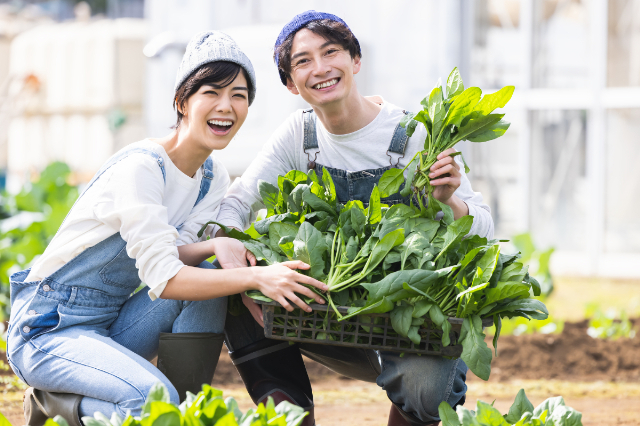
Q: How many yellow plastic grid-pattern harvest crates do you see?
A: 0